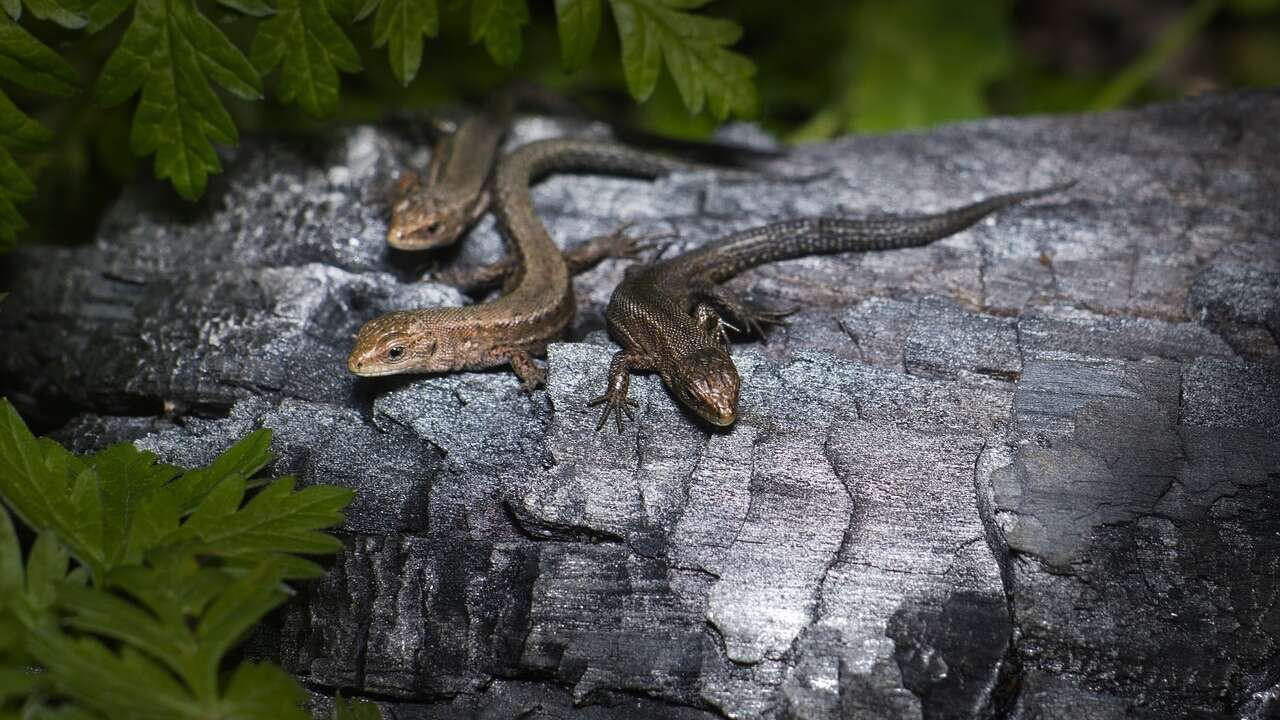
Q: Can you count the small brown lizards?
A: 3